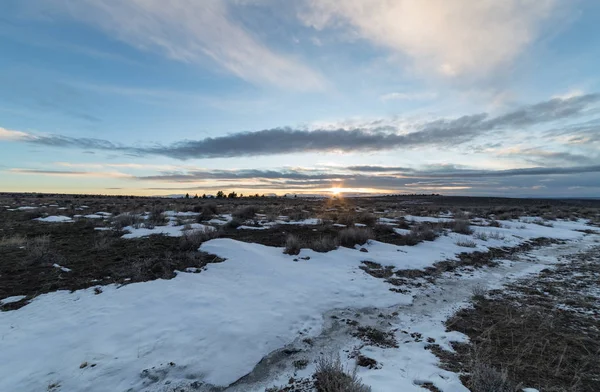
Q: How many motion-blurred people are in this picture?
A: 0